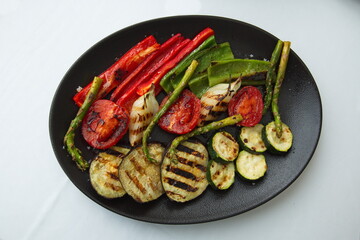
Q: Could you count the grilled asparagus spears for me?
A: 5